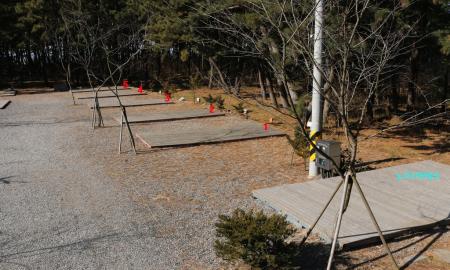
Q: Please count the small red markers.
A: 5